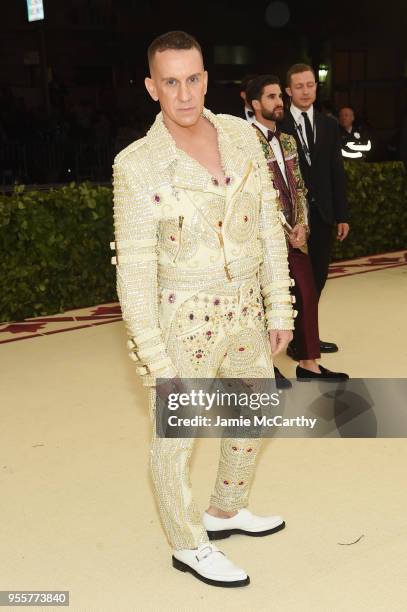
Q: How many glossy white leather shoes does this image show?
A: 2